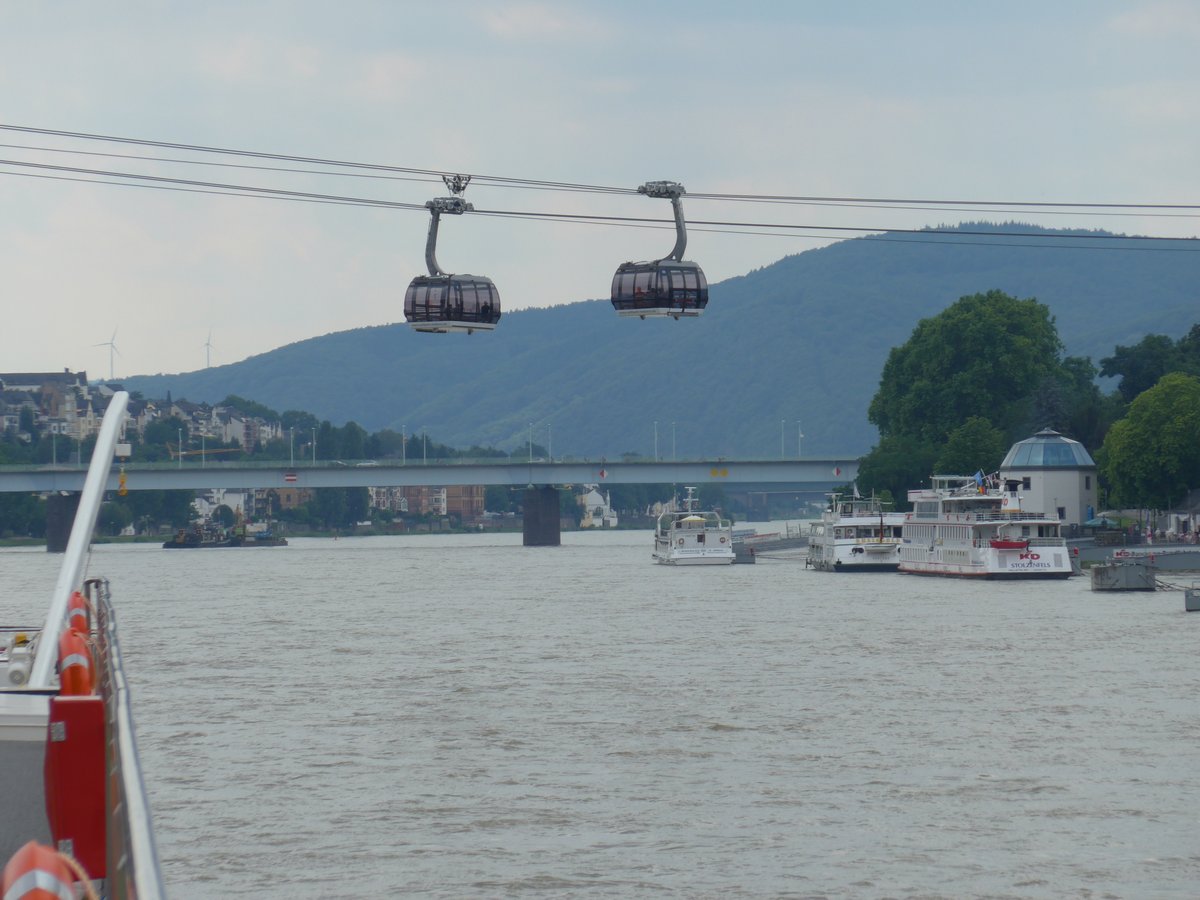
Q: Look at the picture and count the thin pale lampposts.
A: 14